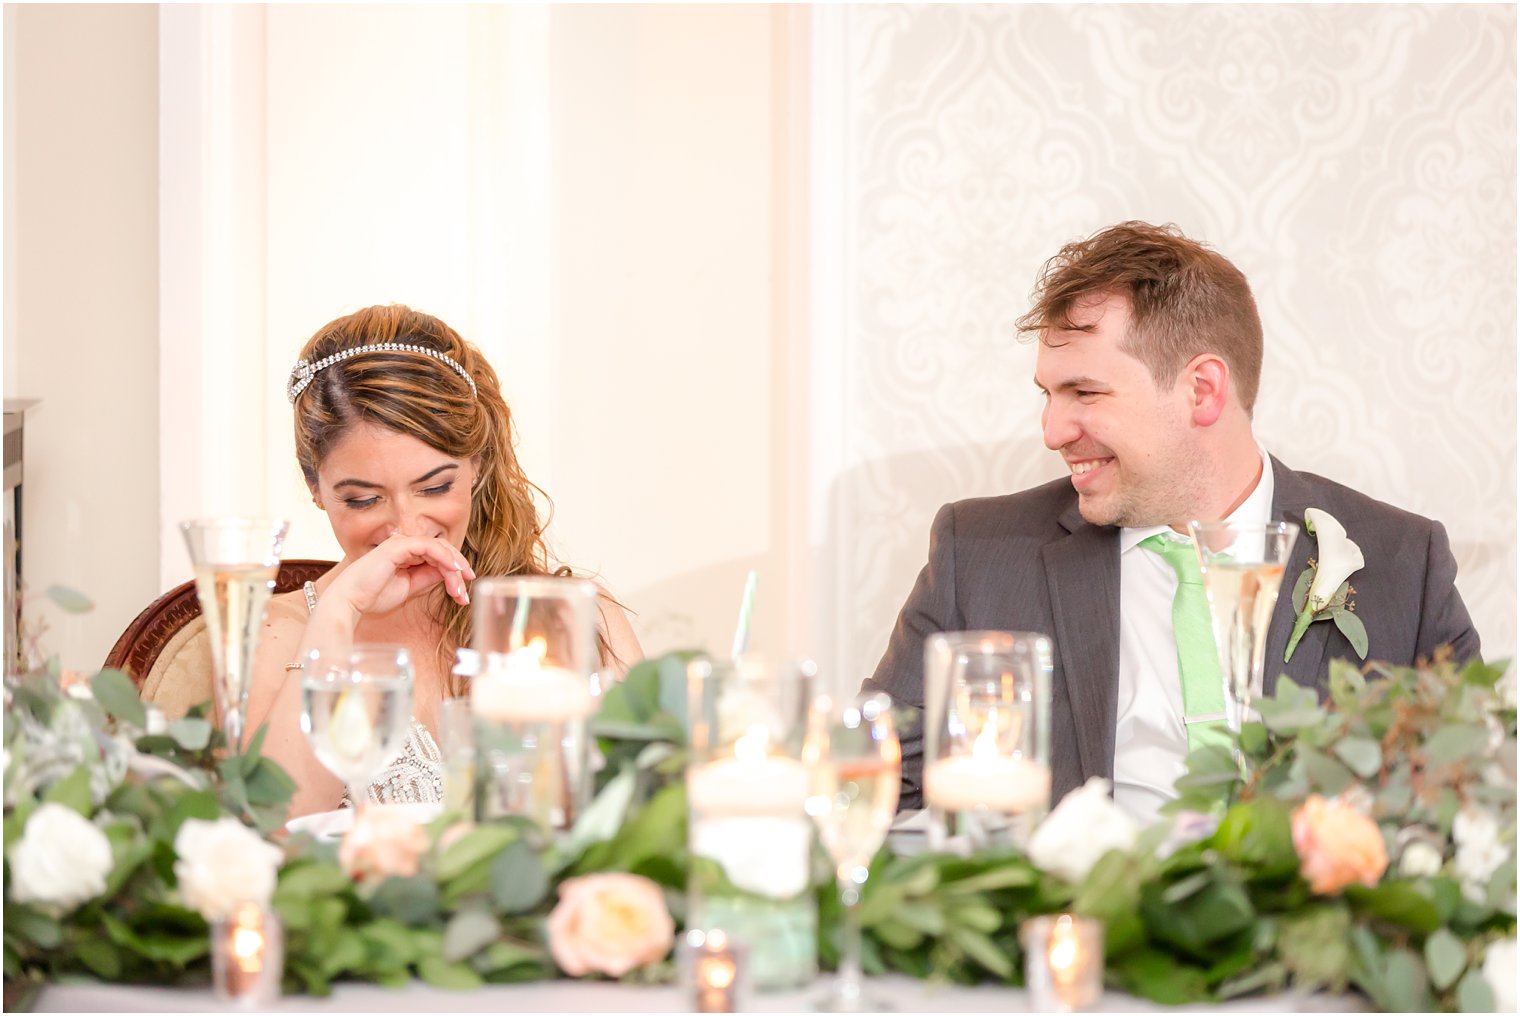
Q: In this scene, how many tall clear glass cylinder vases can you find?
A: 3